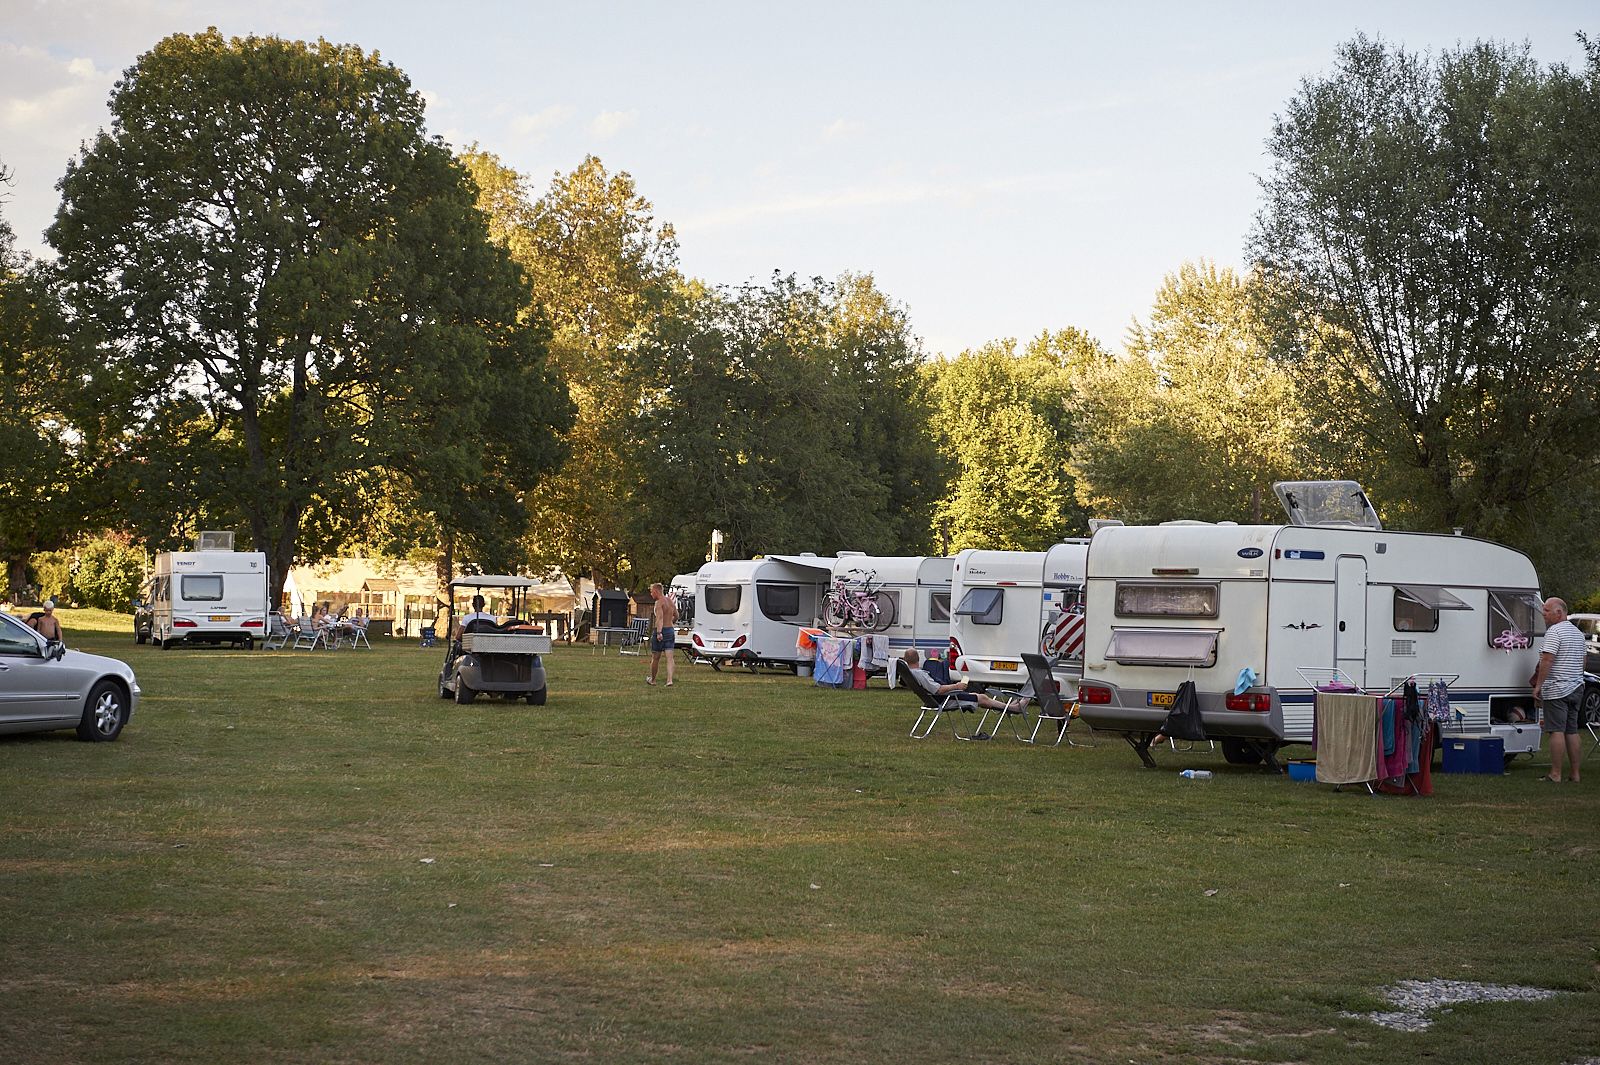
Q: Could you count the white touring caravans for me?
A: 7